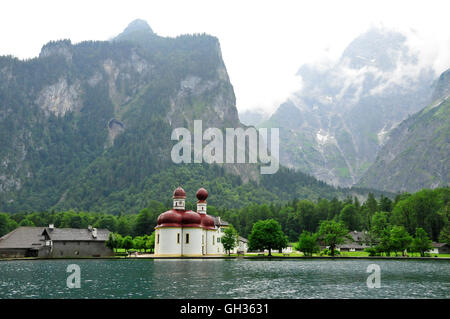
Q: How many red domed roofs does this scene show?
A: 5